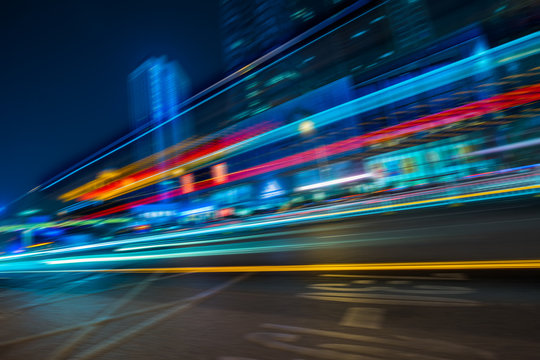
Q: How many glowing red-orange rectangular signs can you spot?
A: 2